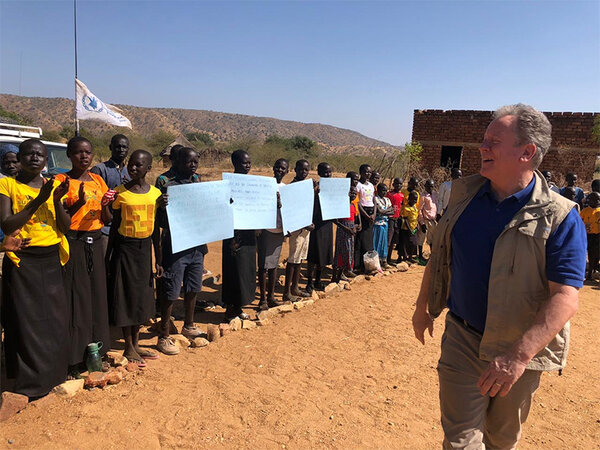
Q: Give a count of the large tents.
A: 0